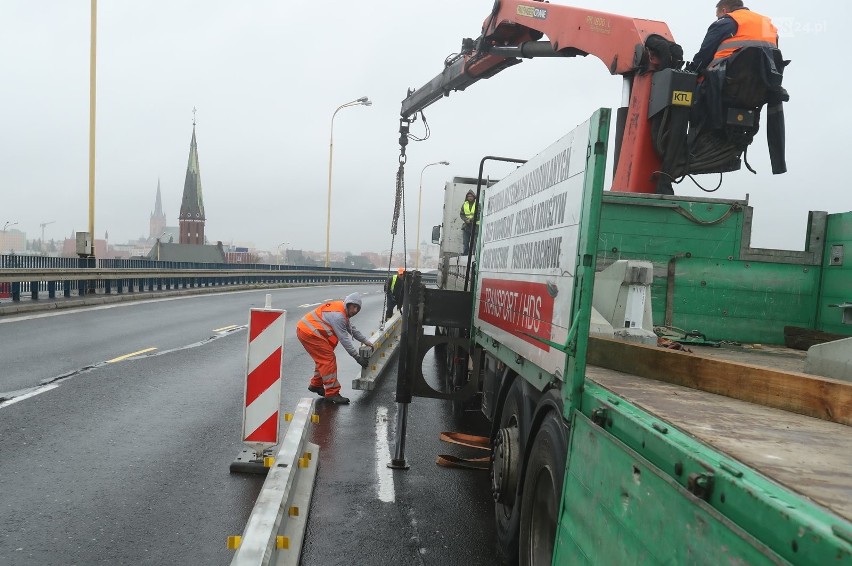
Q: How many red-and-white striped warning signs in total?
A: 1